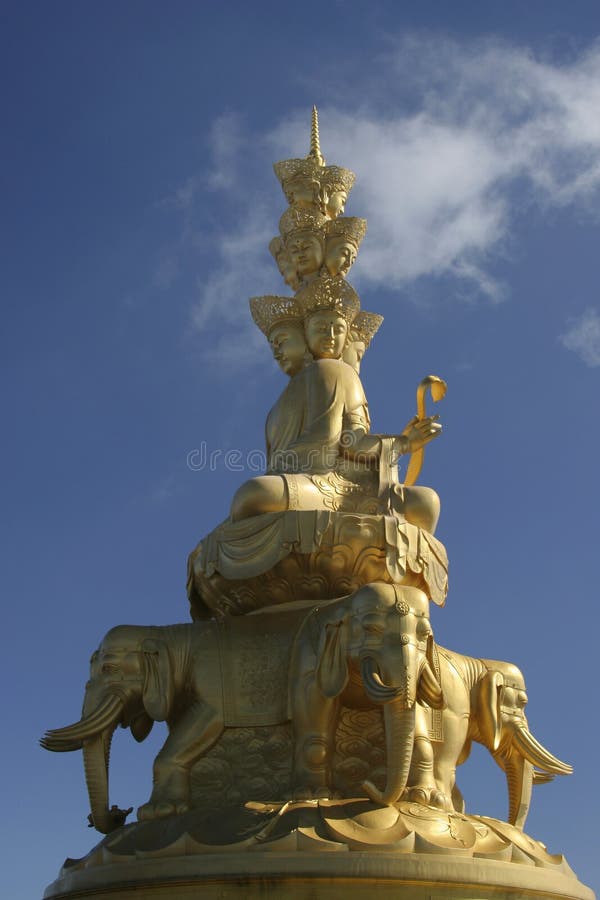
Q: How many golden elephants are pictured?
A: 3